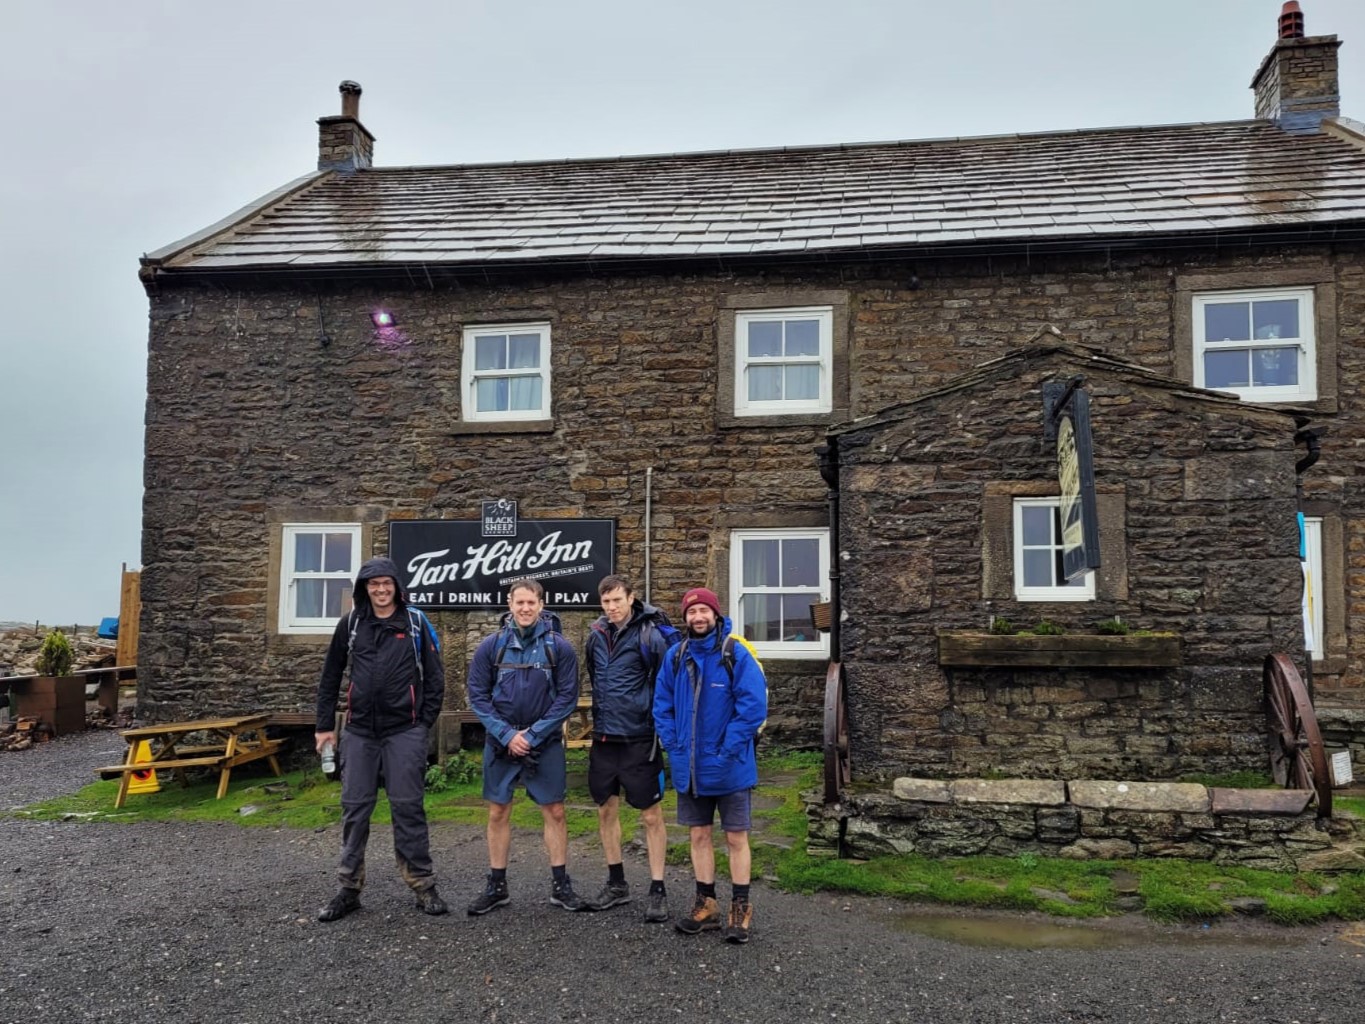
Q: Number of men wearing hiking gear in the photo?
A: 4